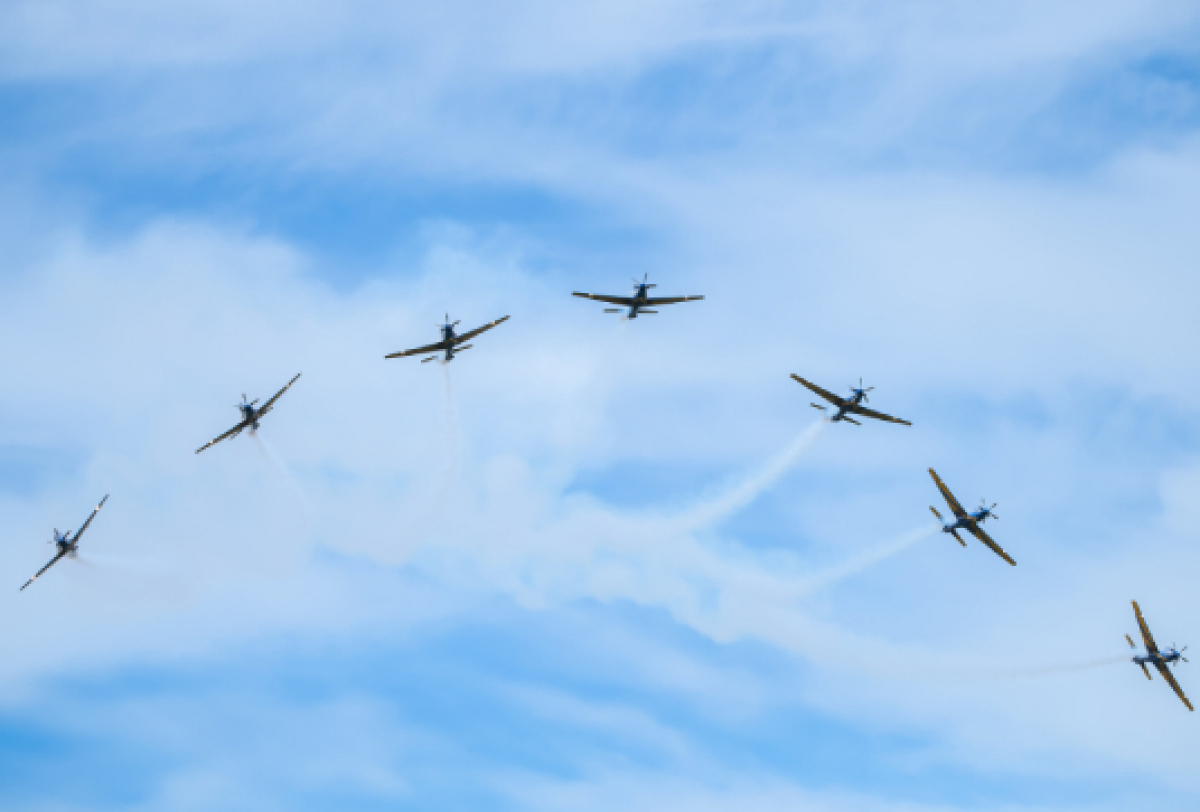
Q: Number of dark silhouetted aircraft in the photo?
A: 7